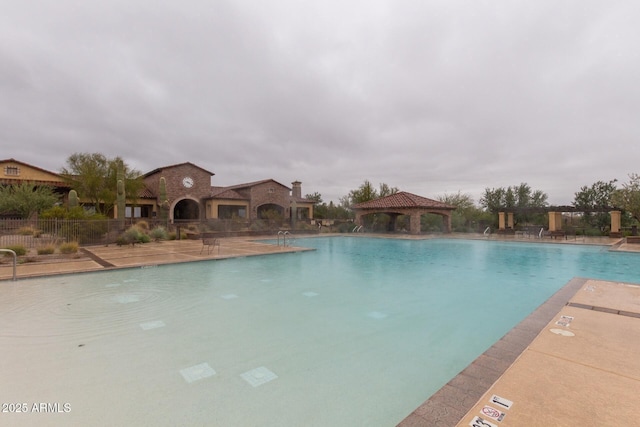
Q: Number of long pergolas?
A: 1